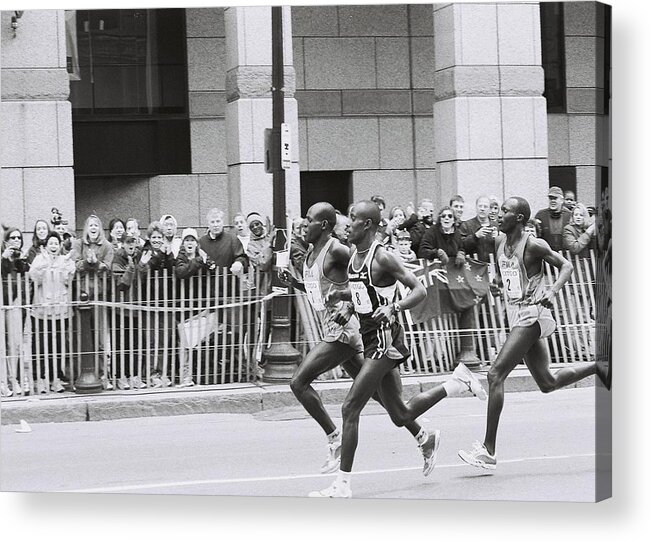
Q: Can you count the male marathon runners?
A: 3